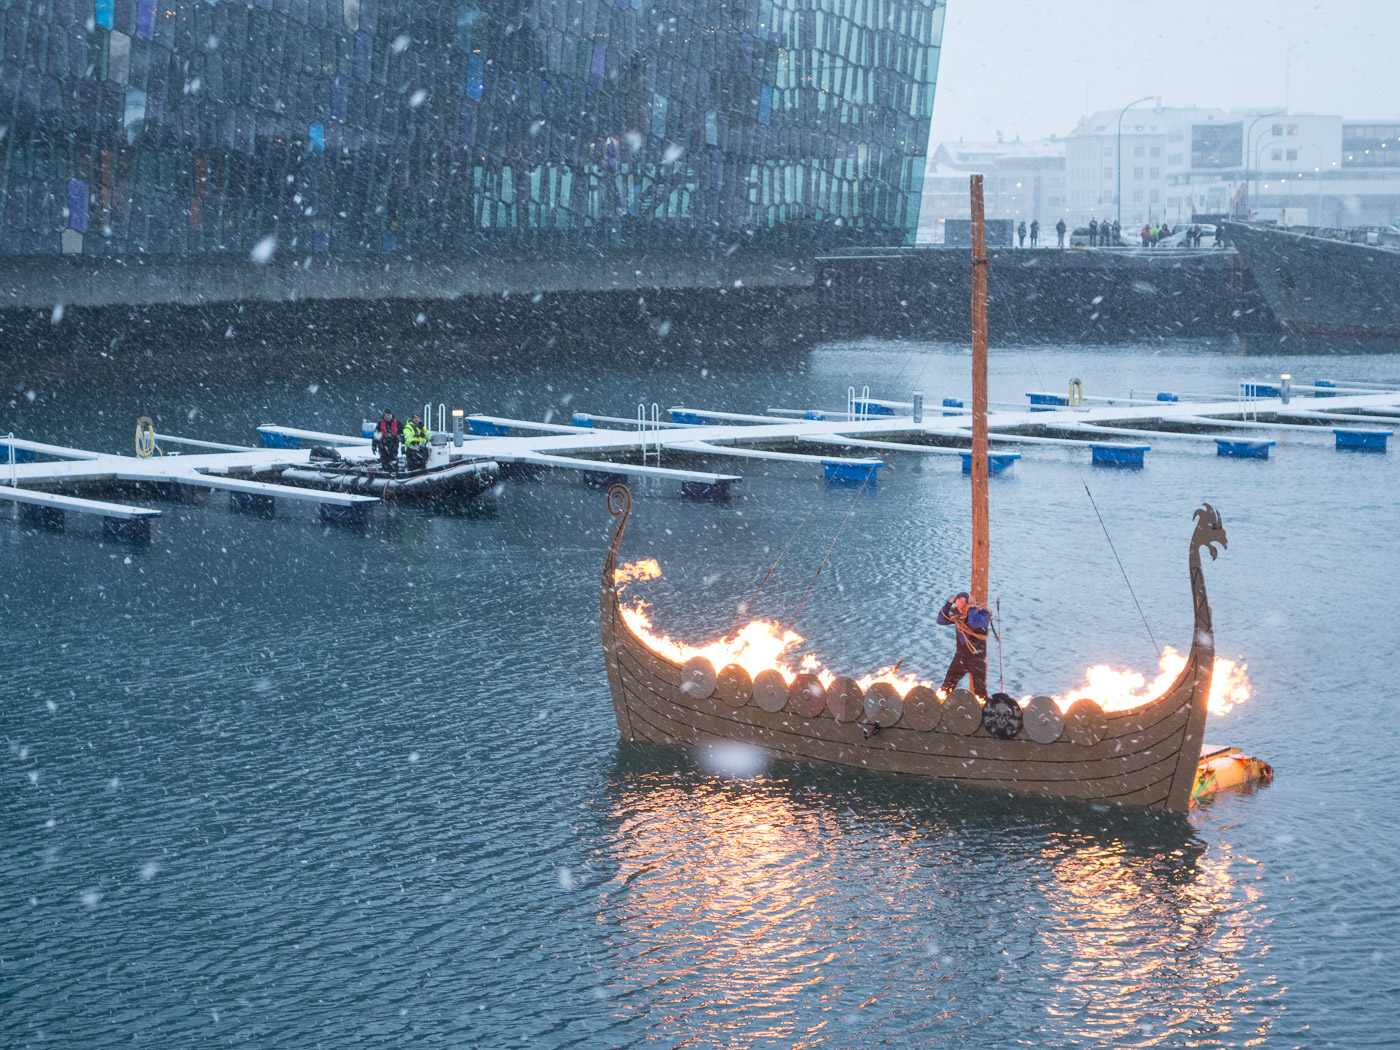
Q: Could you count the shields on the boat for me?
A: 11